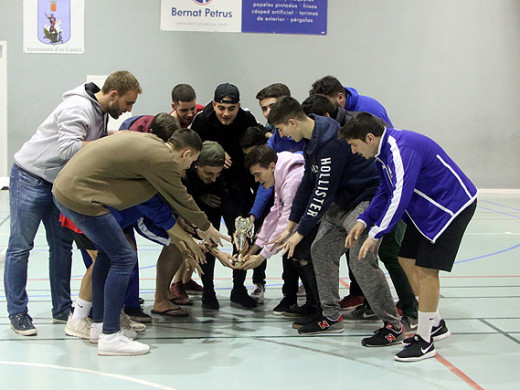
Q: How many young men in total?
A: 13